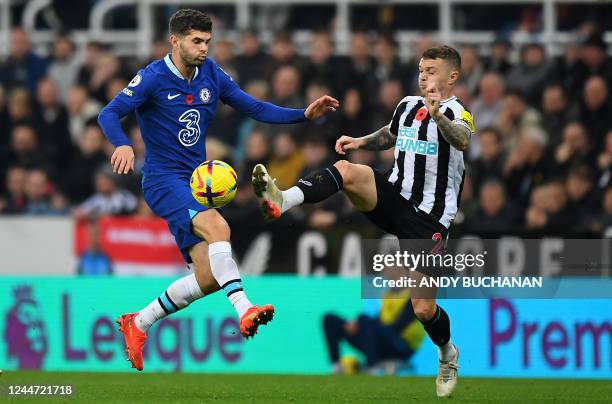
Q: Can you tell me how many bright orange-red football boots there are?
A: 2